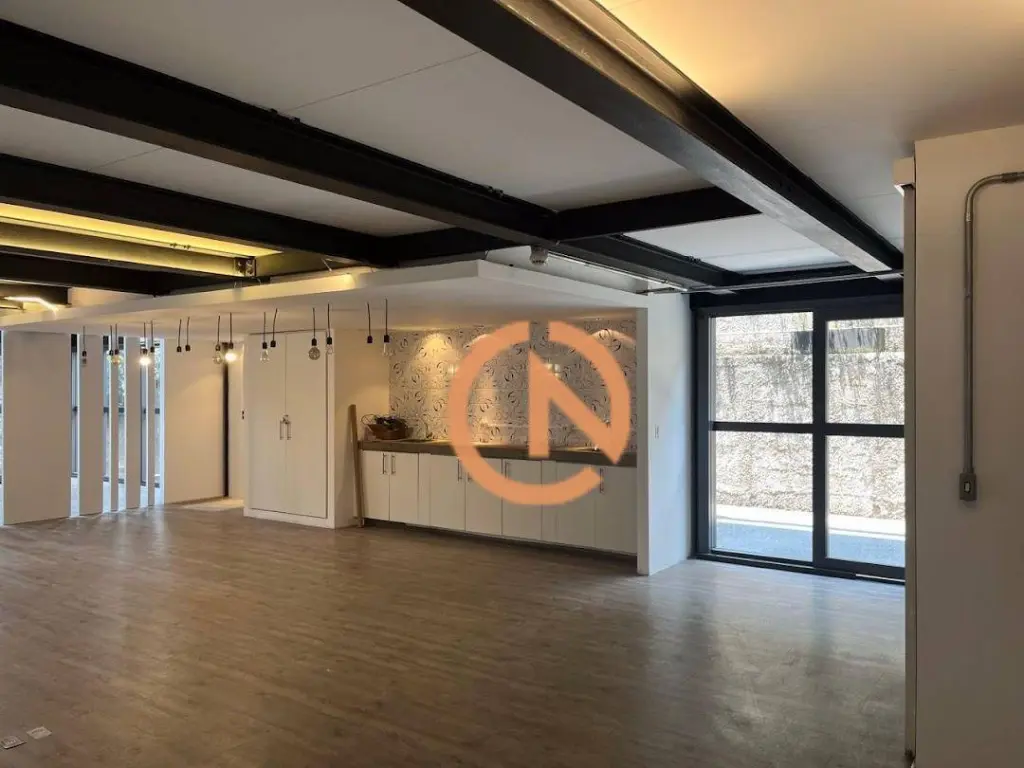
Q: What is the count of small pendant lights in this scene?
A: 15